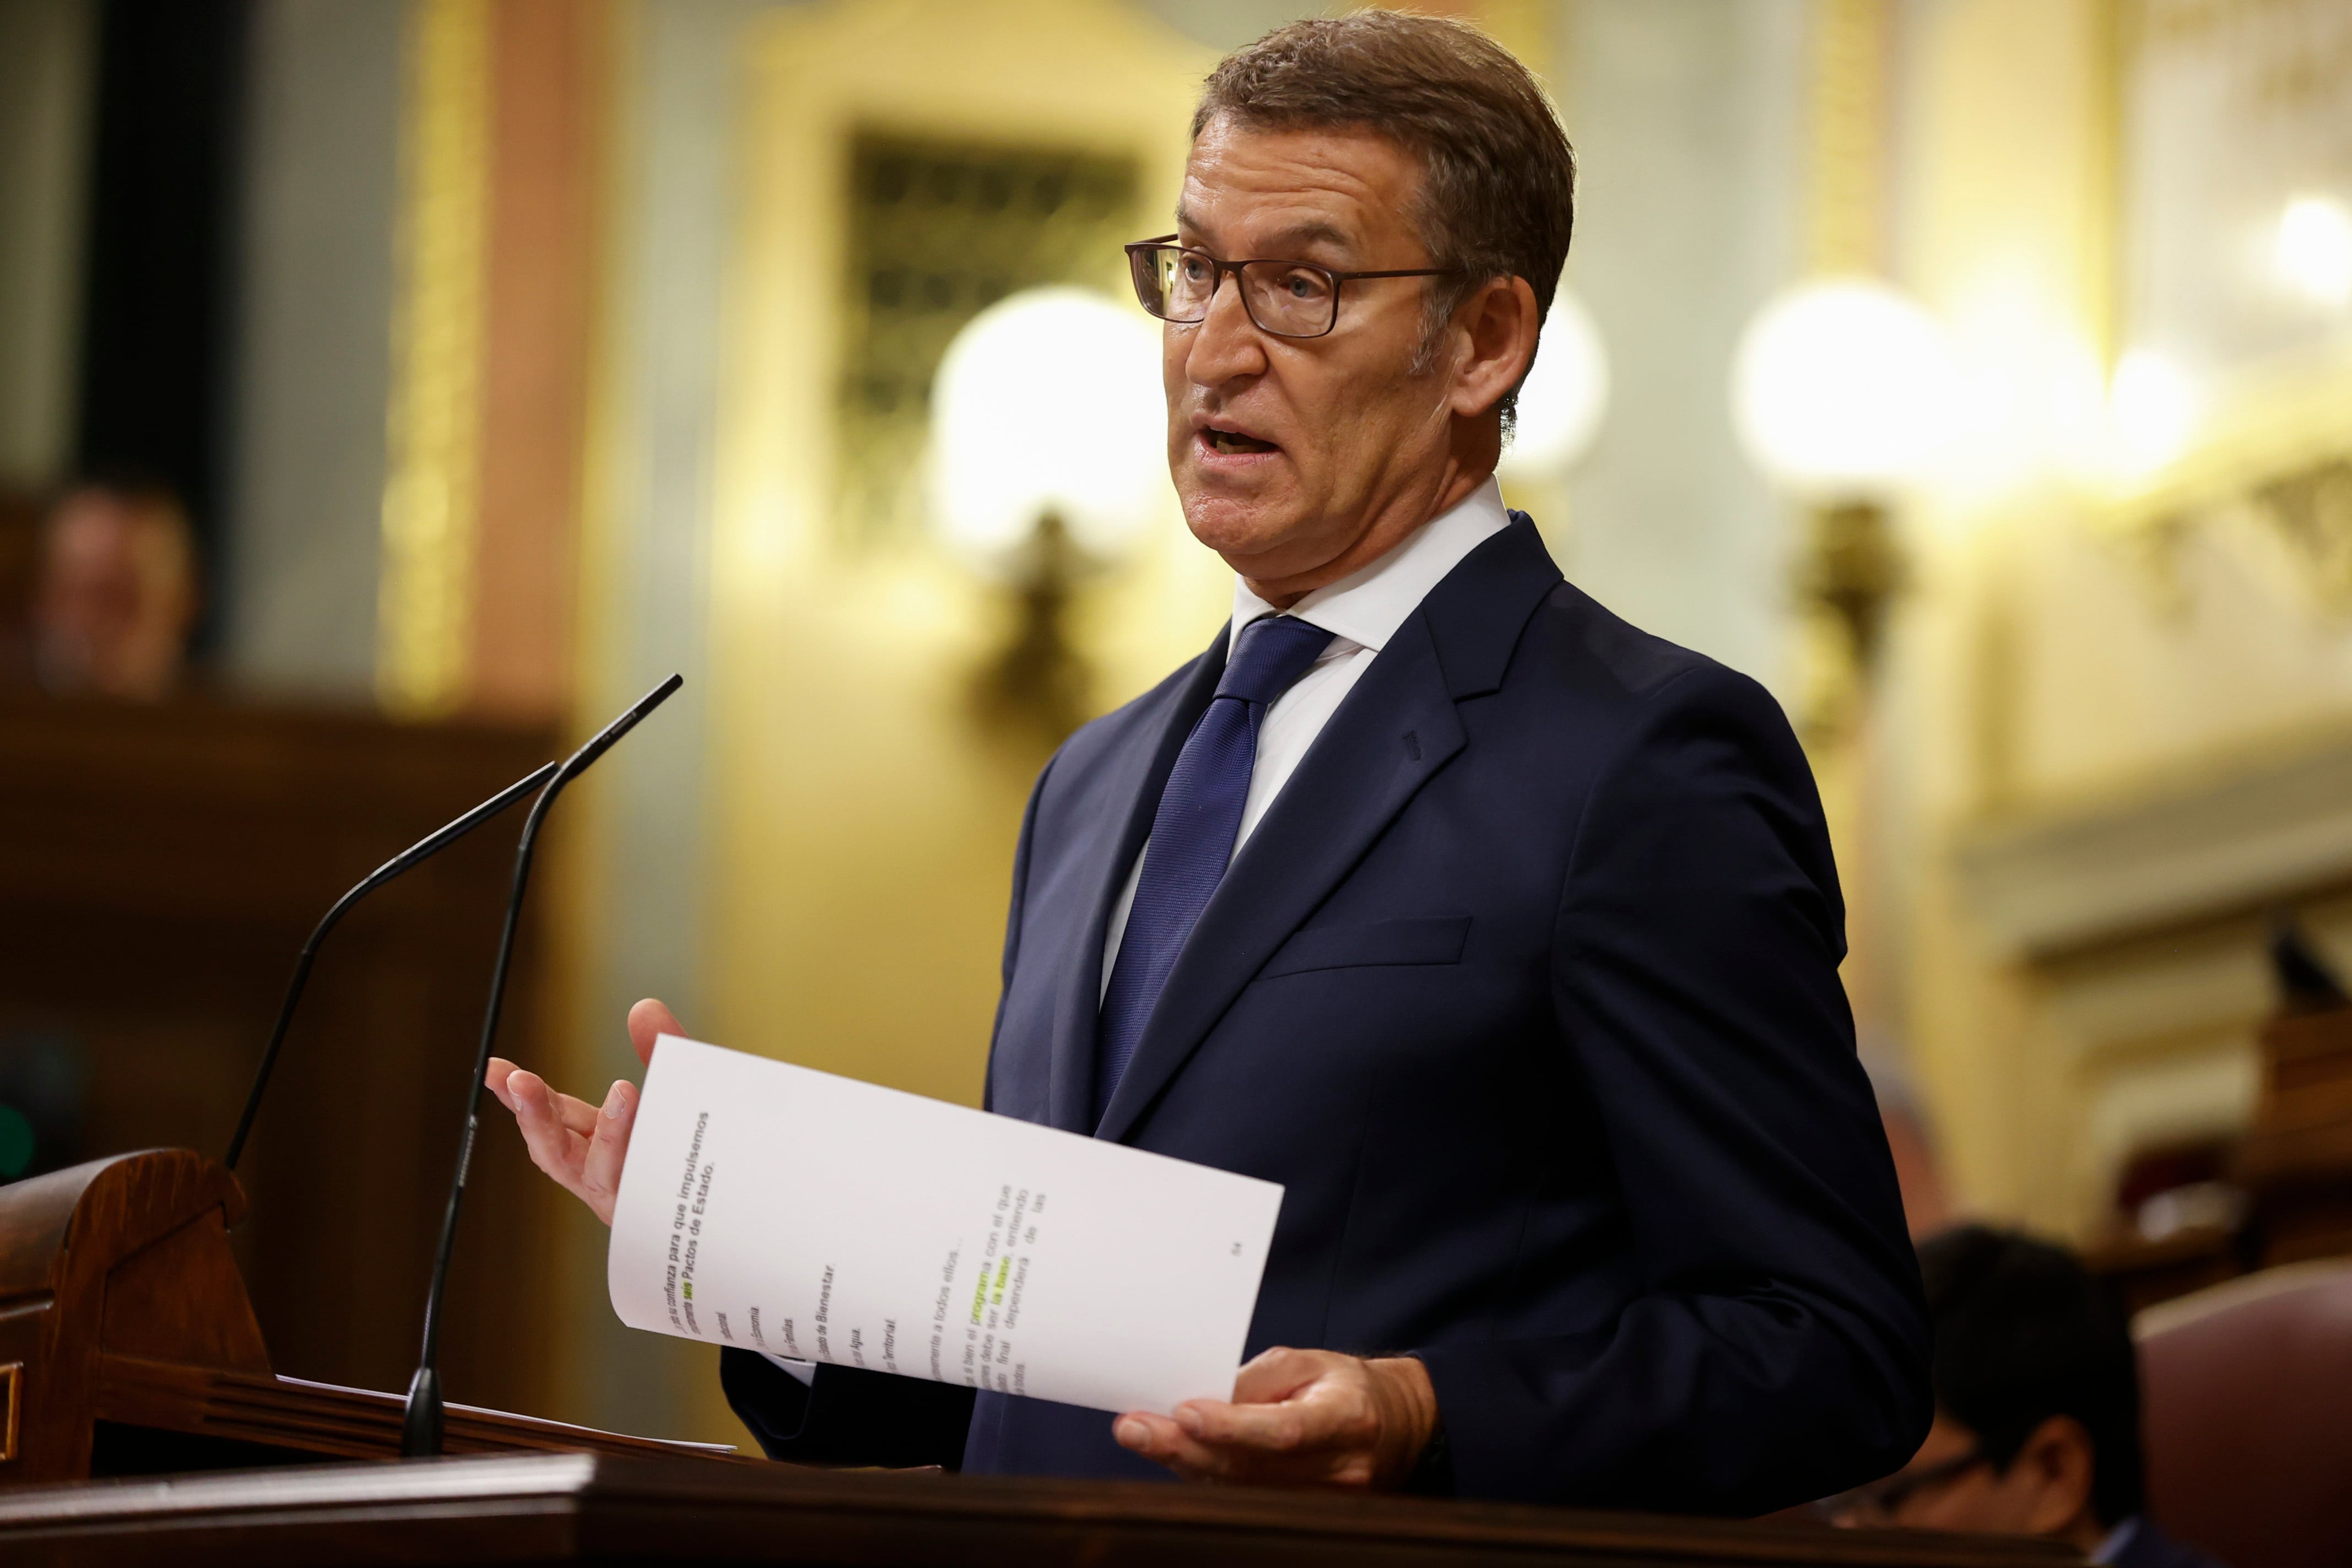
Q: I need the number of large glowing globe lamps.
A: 3